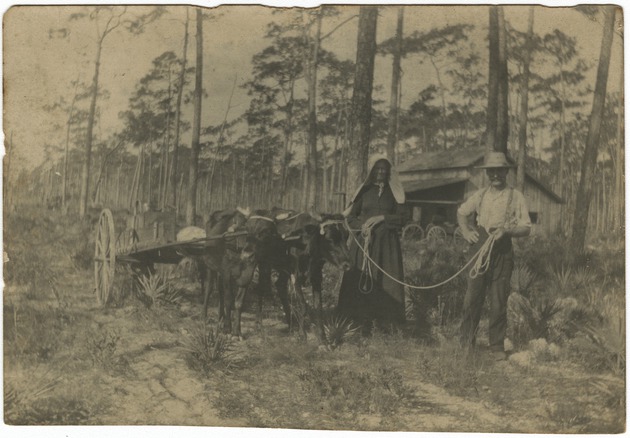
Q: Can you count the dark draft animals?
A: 2